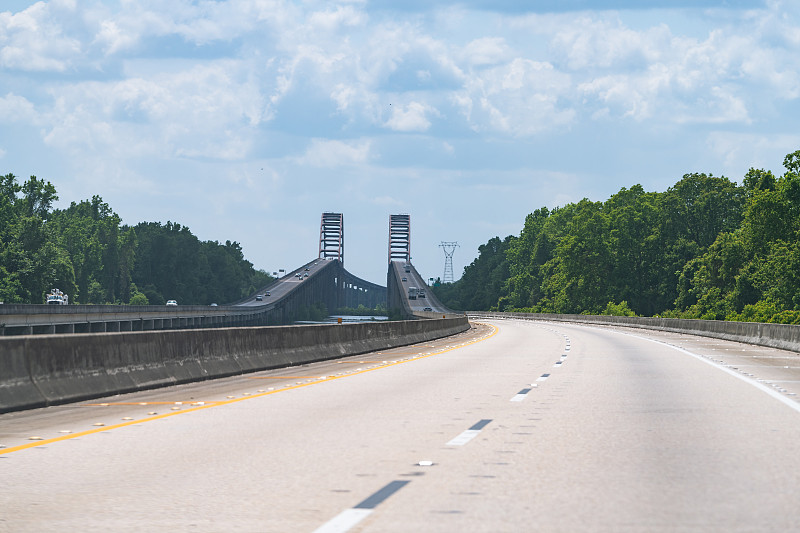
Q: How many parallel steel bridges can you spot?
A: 2